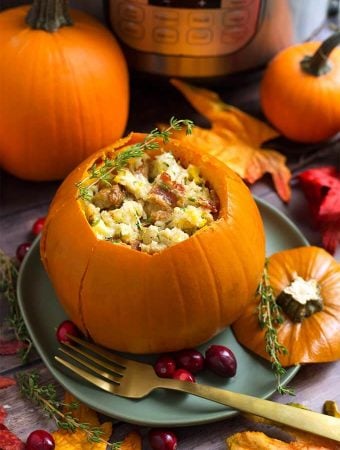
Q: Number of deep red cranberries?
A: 9